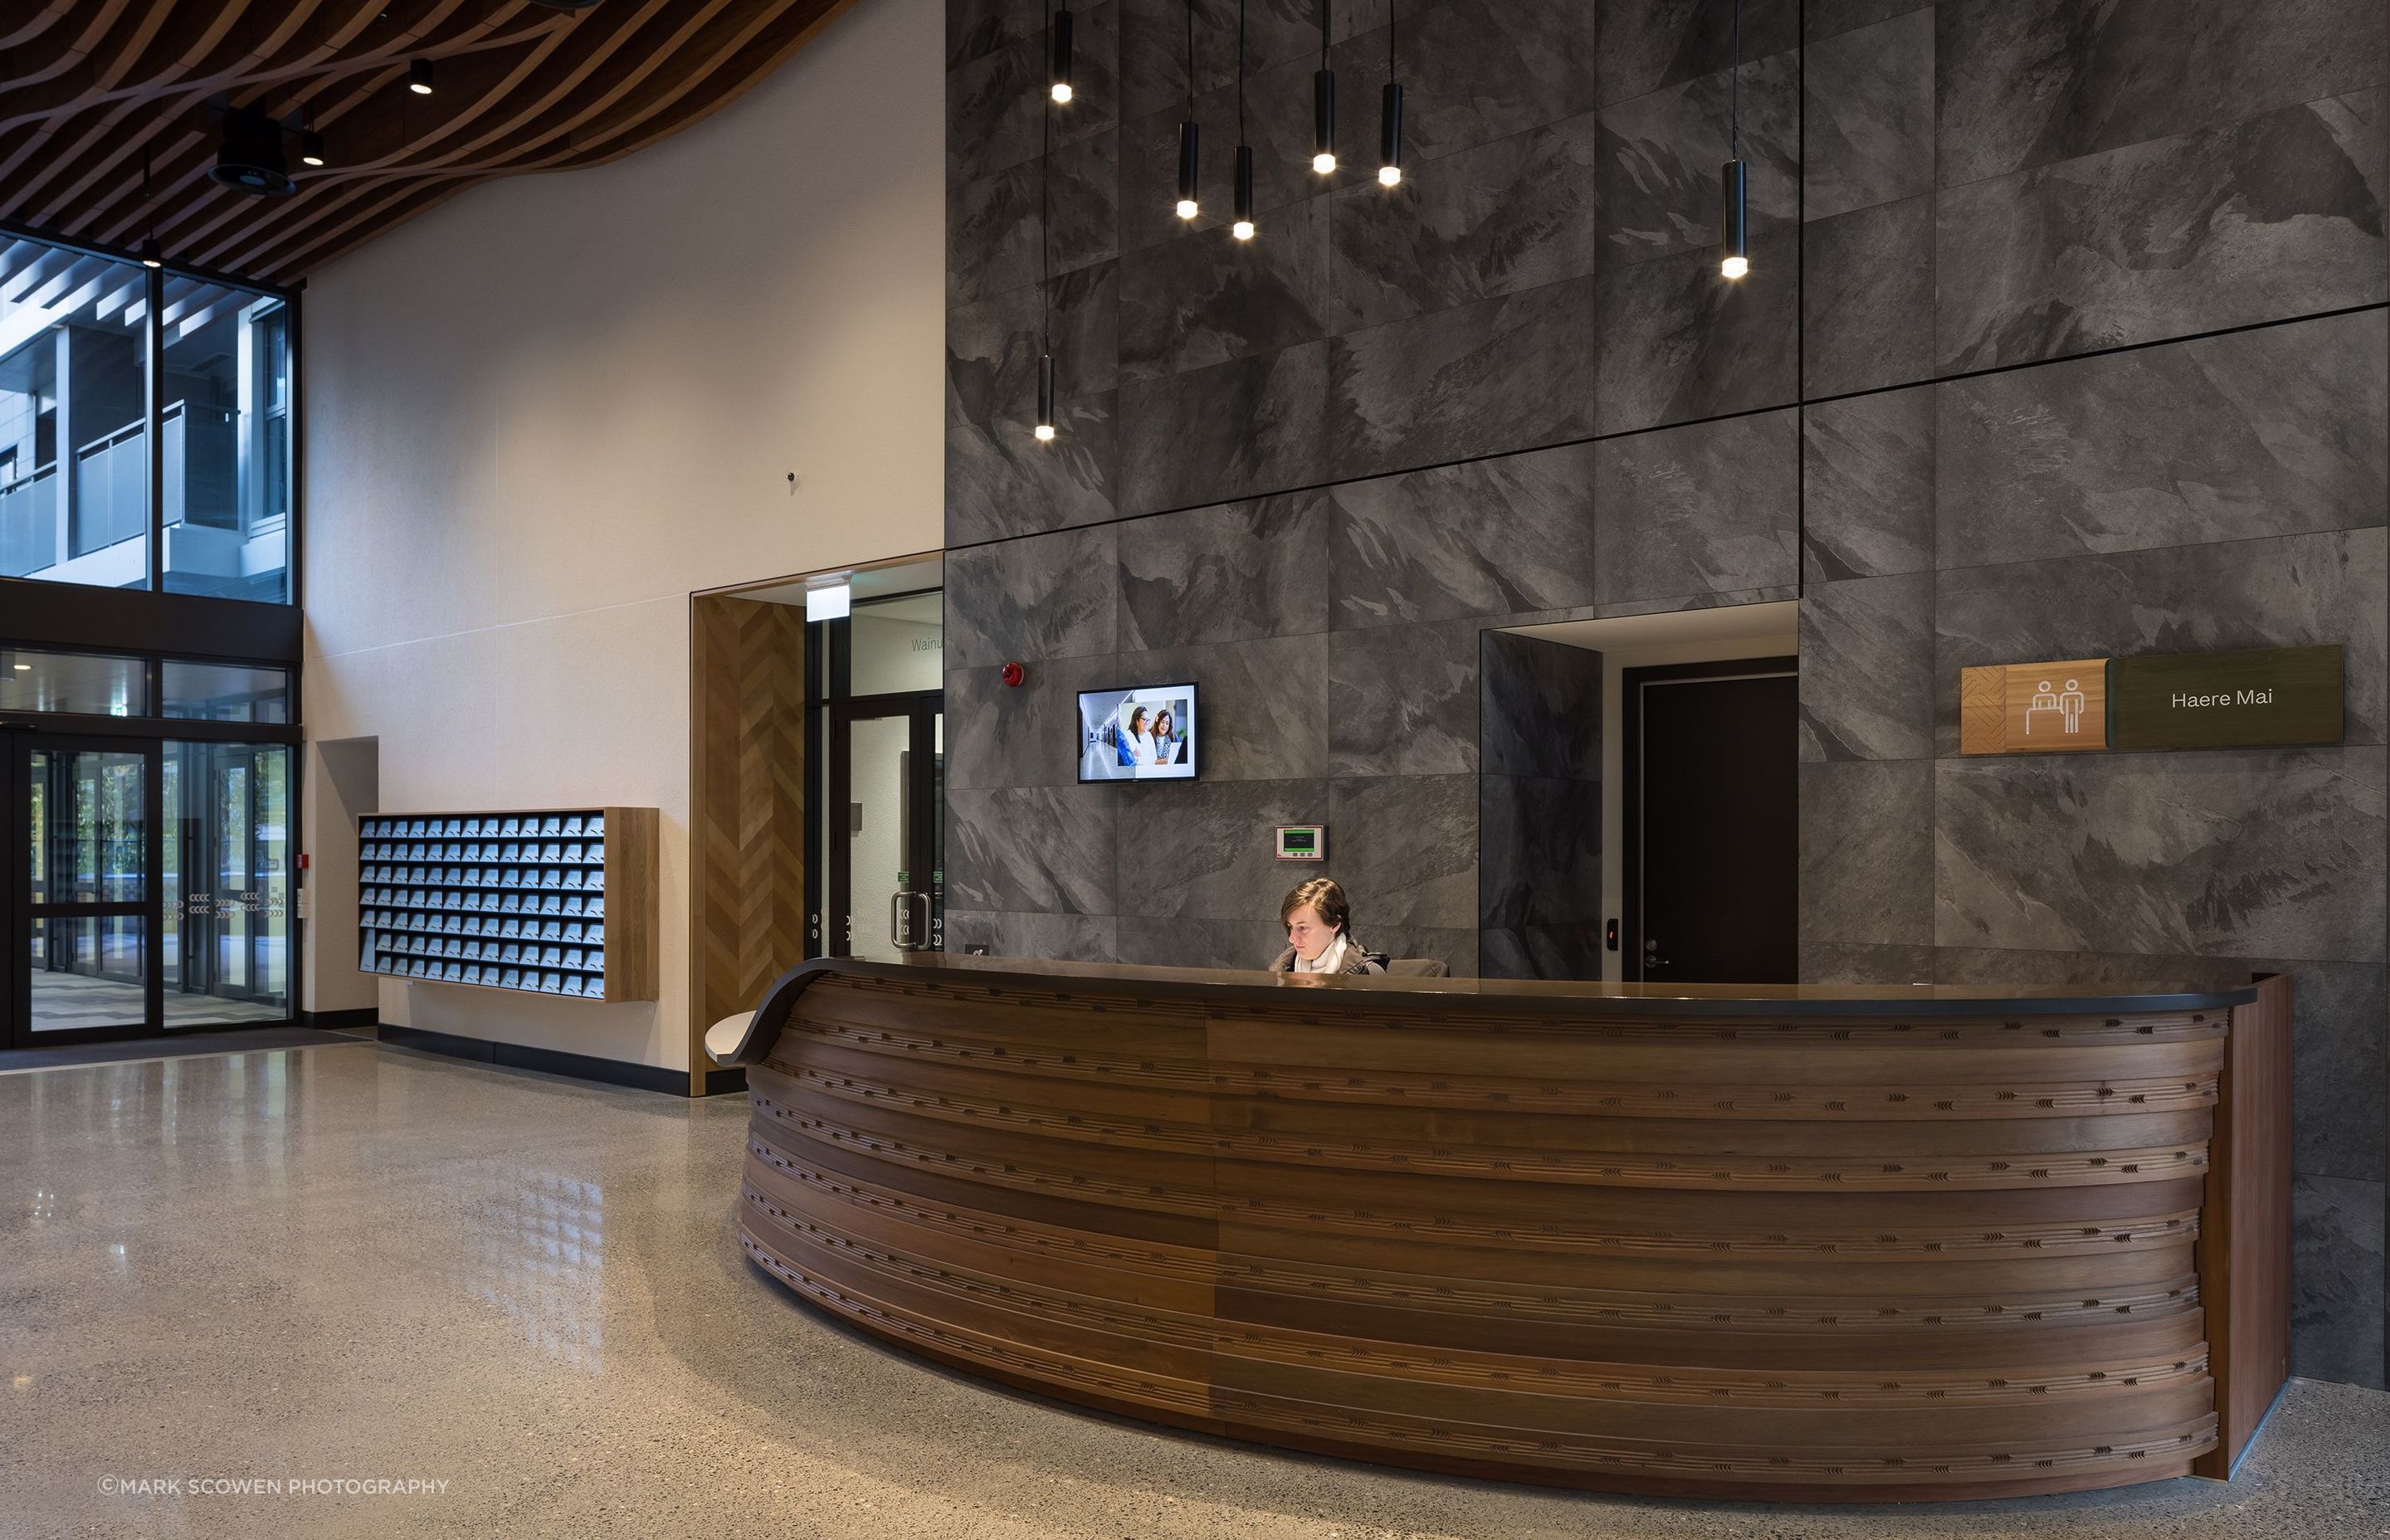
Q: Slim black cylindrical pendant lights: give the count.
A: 7